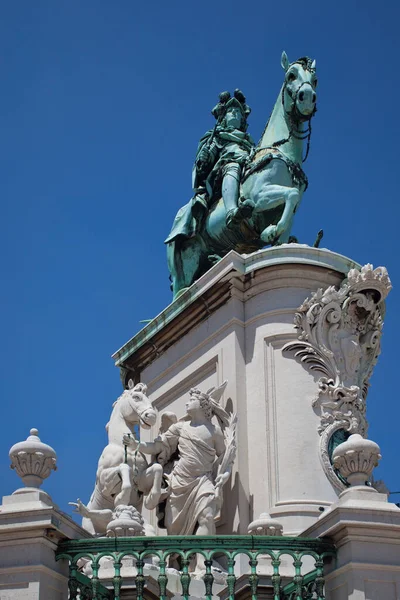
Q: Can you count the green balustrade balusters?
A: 12